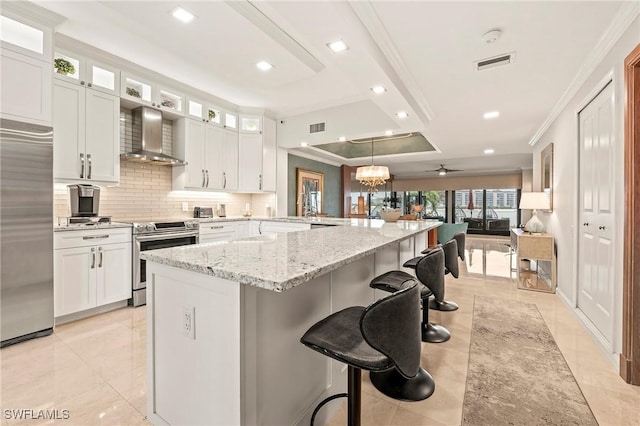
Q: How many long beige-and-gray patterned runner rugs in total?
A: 1